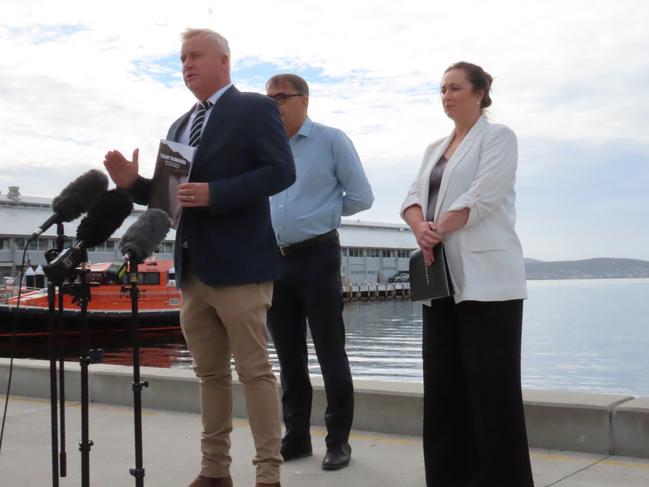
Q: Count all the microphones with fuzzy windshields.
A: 3